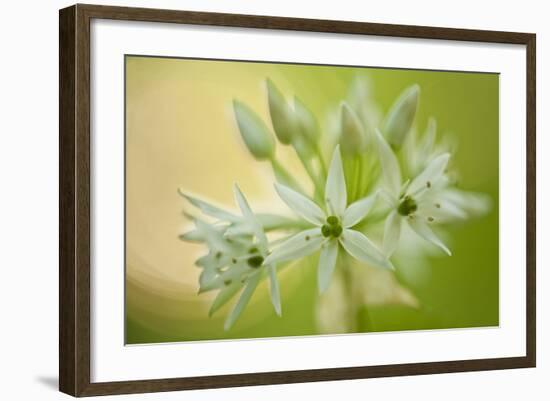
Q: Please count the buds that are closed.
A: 5